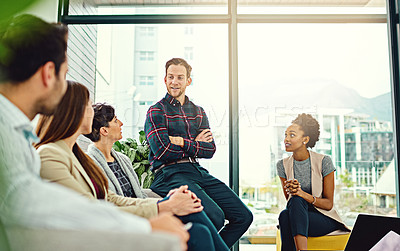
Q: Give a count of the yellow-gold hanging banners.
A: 0